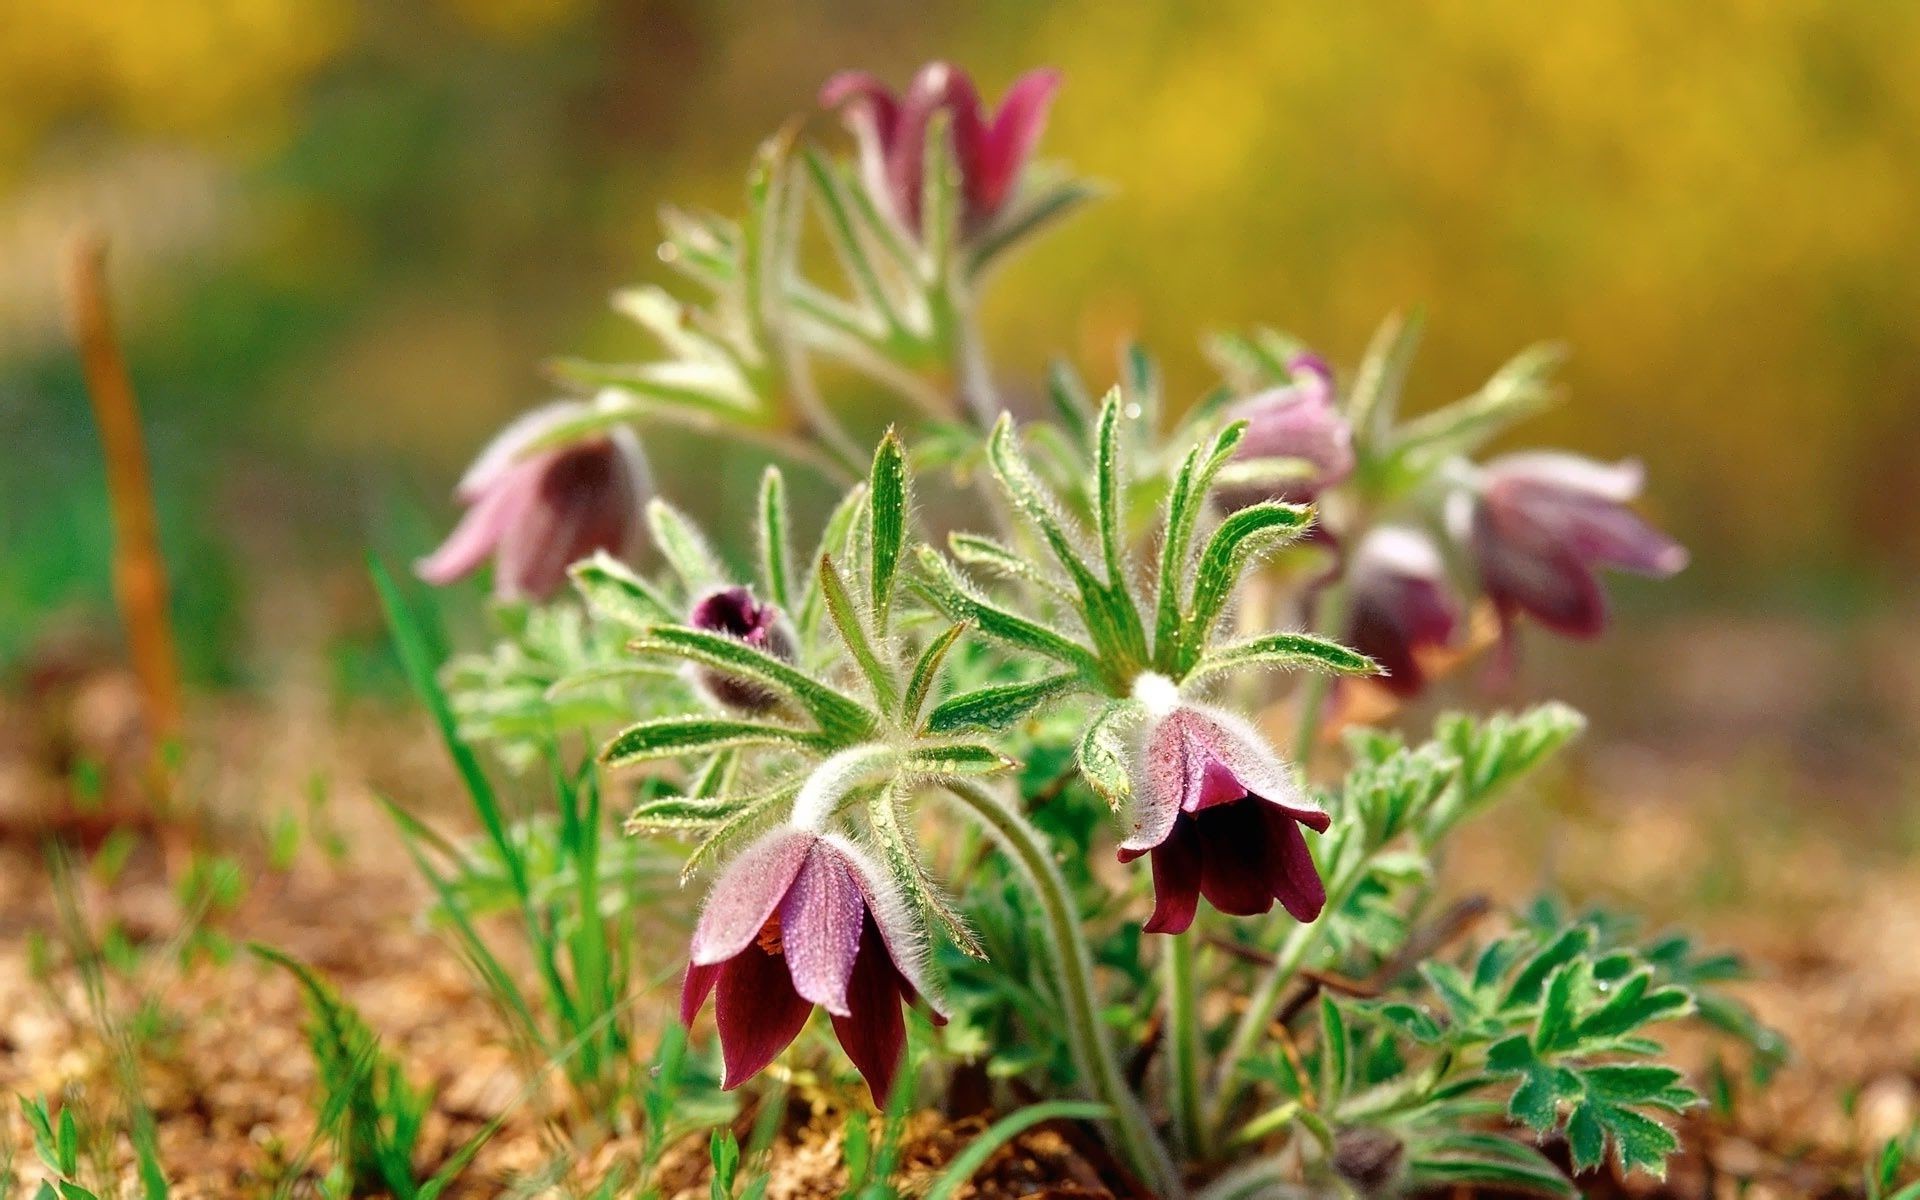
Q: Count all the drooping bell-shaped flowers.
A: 6